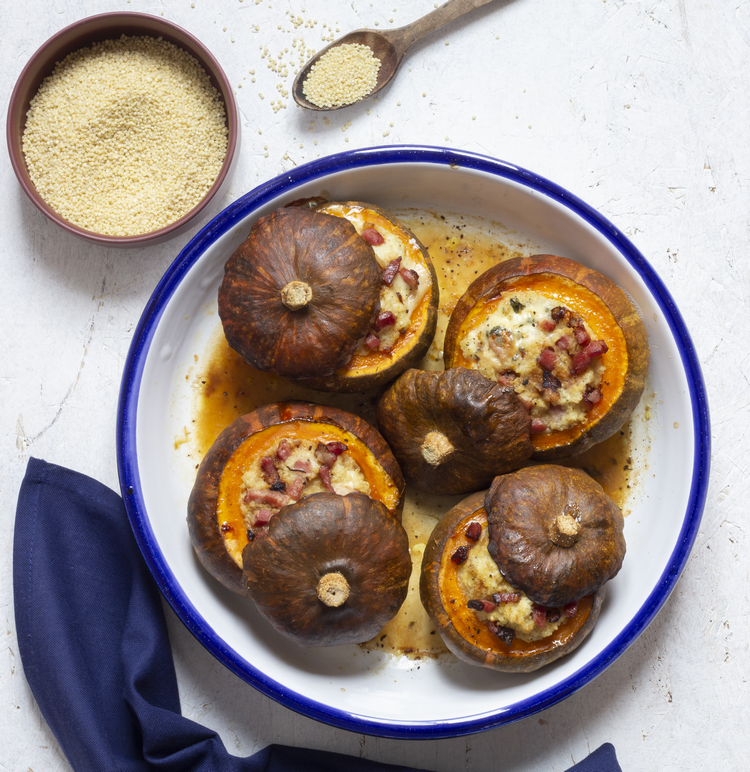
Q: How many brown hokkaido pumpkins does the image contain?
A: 4